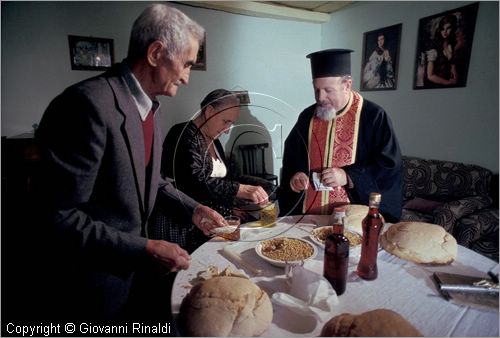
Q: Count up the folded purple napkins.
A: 0